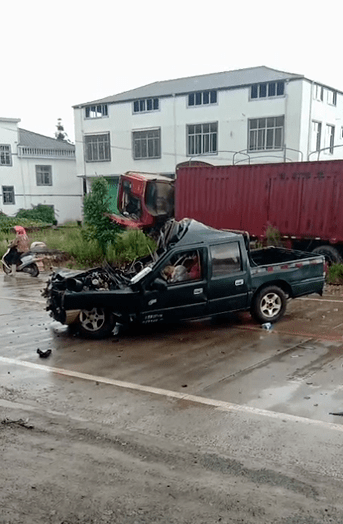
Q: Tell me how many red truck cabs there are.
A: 1